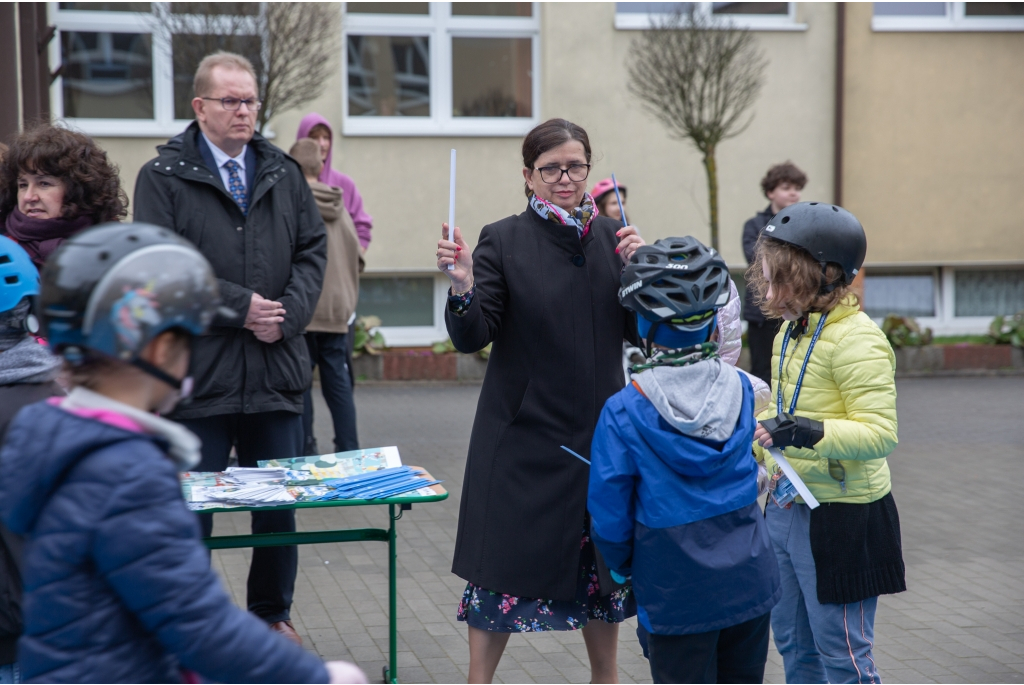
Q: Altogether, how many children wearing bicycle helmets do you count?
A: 5